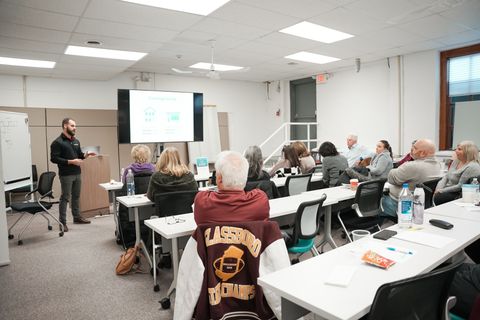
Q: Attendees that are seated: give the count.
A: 12